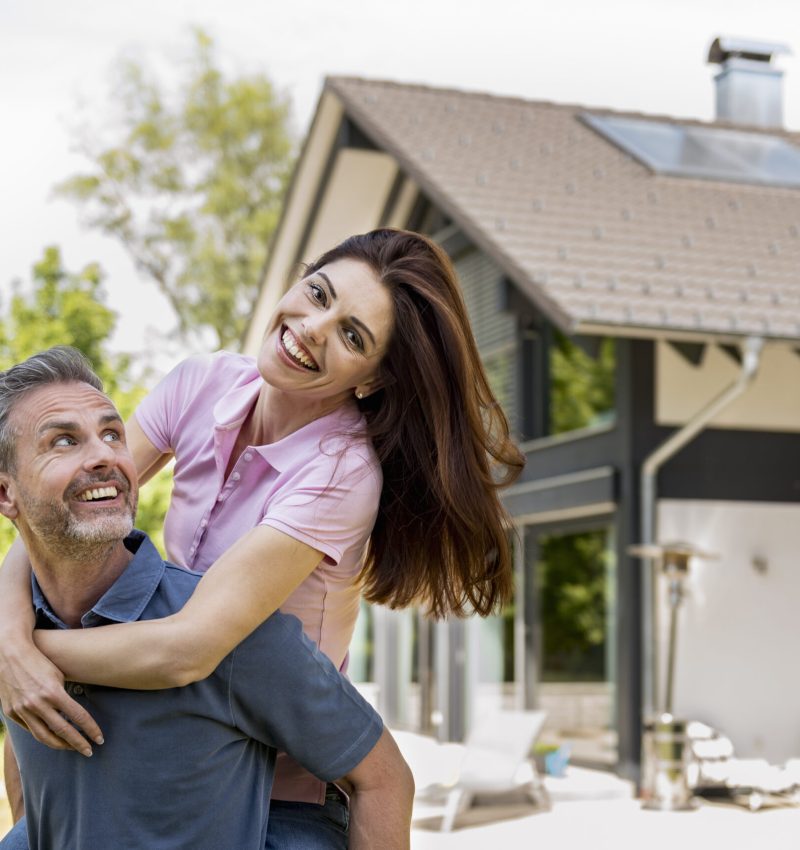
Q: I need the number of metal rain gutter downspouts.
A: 1